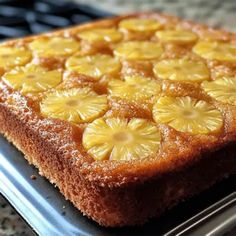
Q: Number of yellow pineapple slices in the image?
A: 15